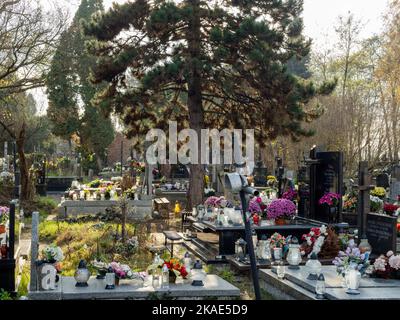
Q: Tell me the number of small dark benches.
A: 1